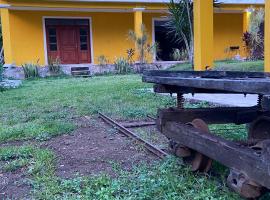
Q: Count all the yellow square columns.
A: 5